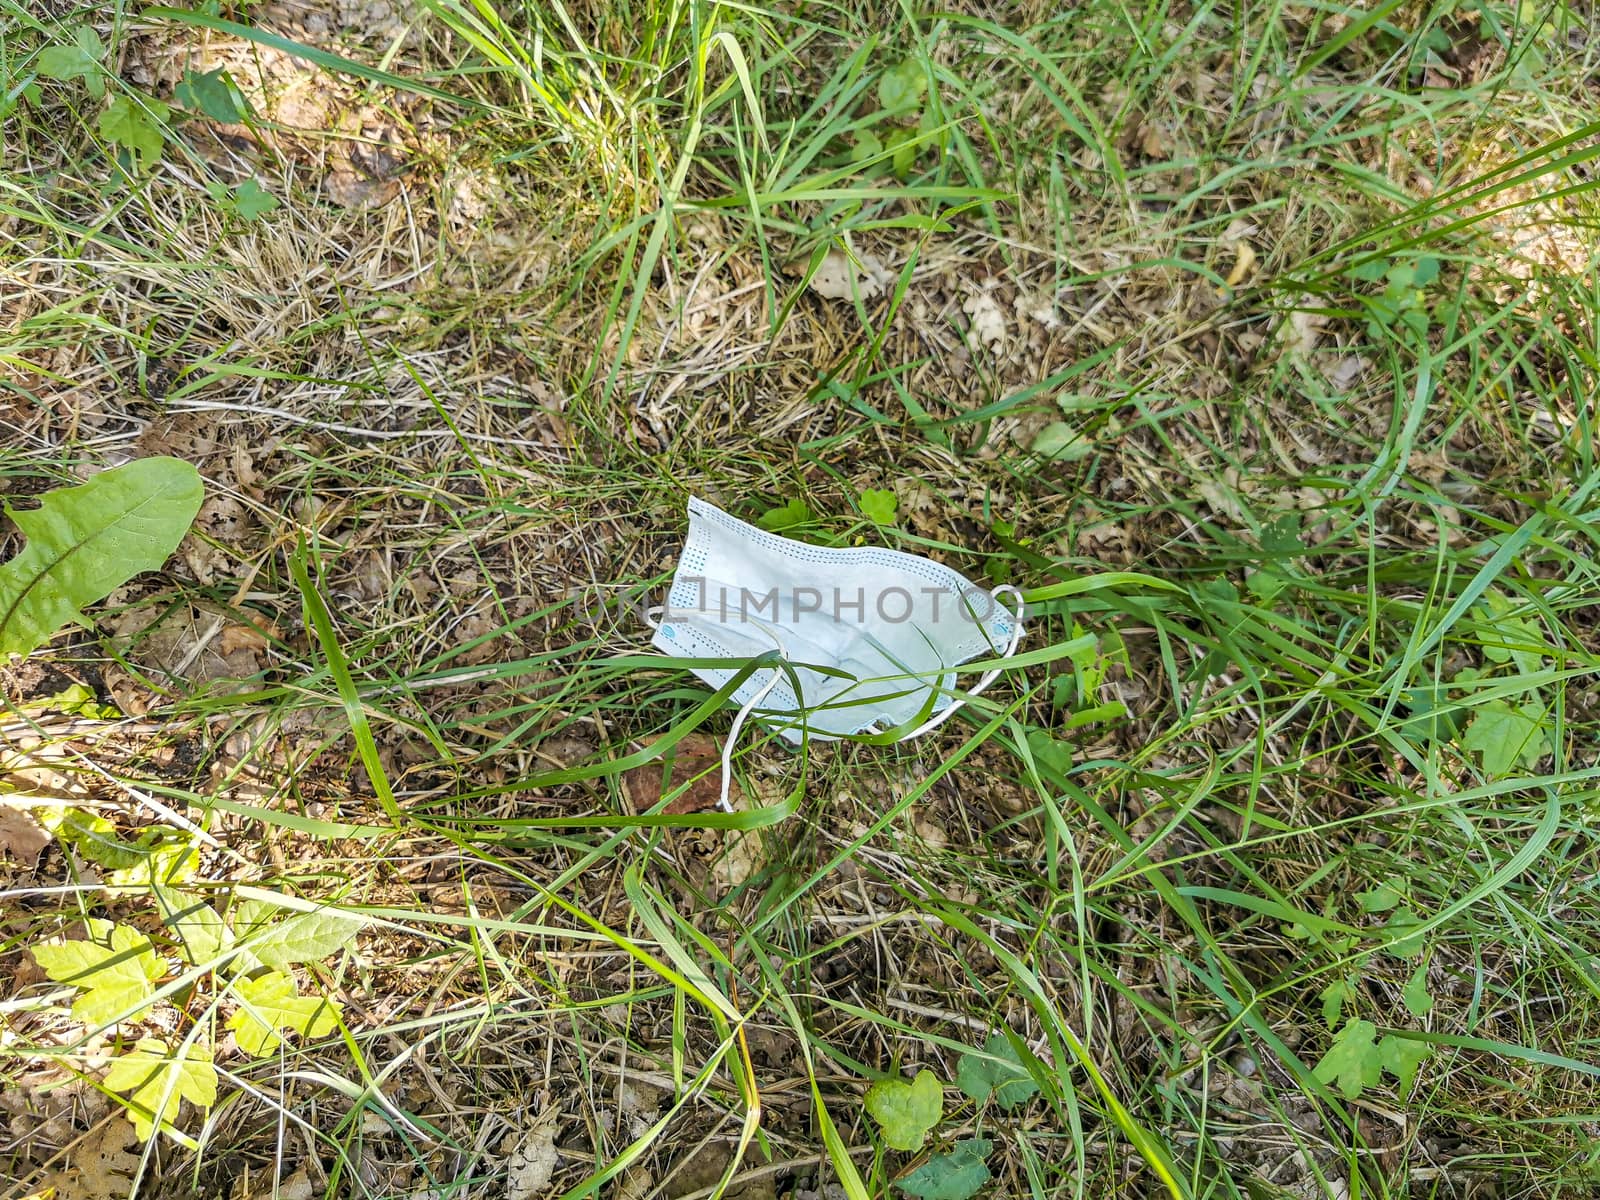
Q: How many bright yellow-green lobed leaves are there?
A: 3